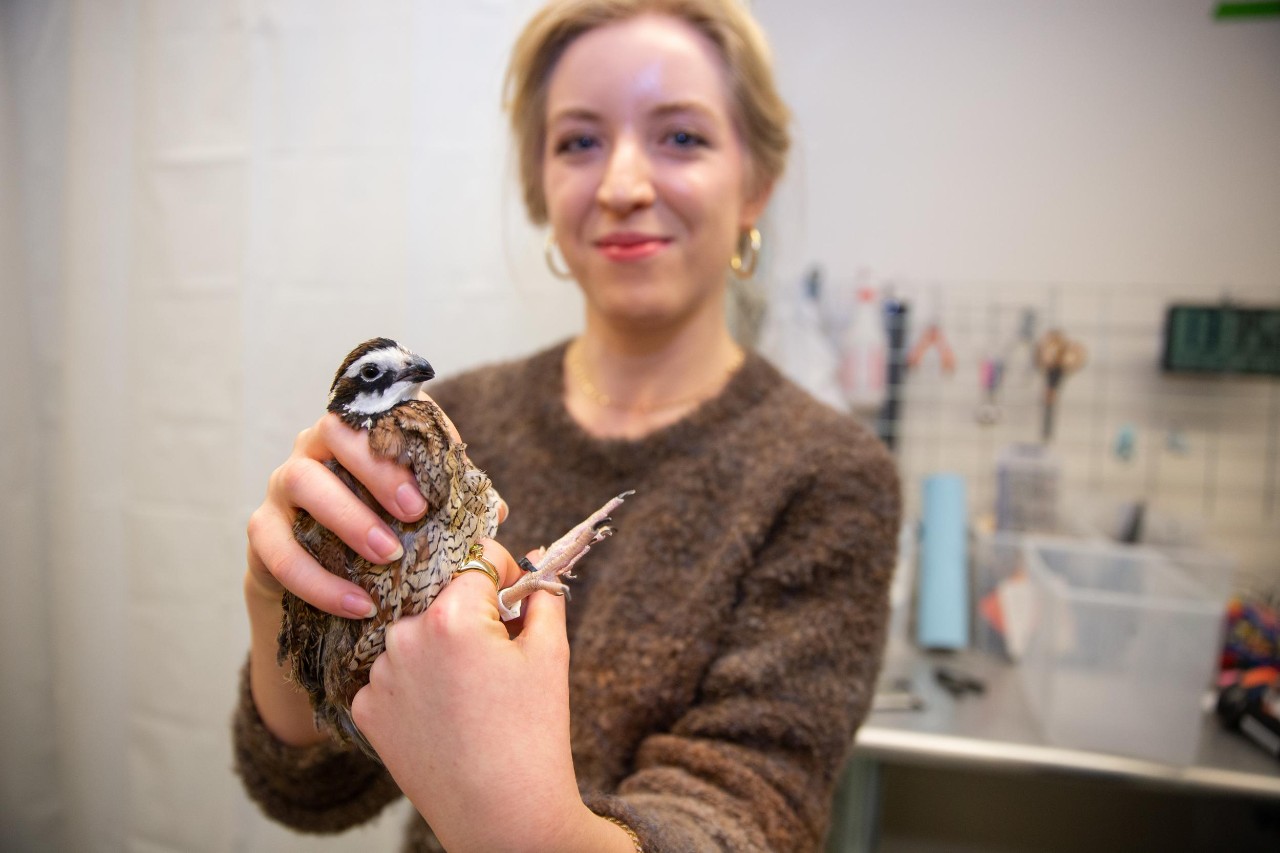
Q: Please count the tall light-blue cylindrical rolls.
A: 1